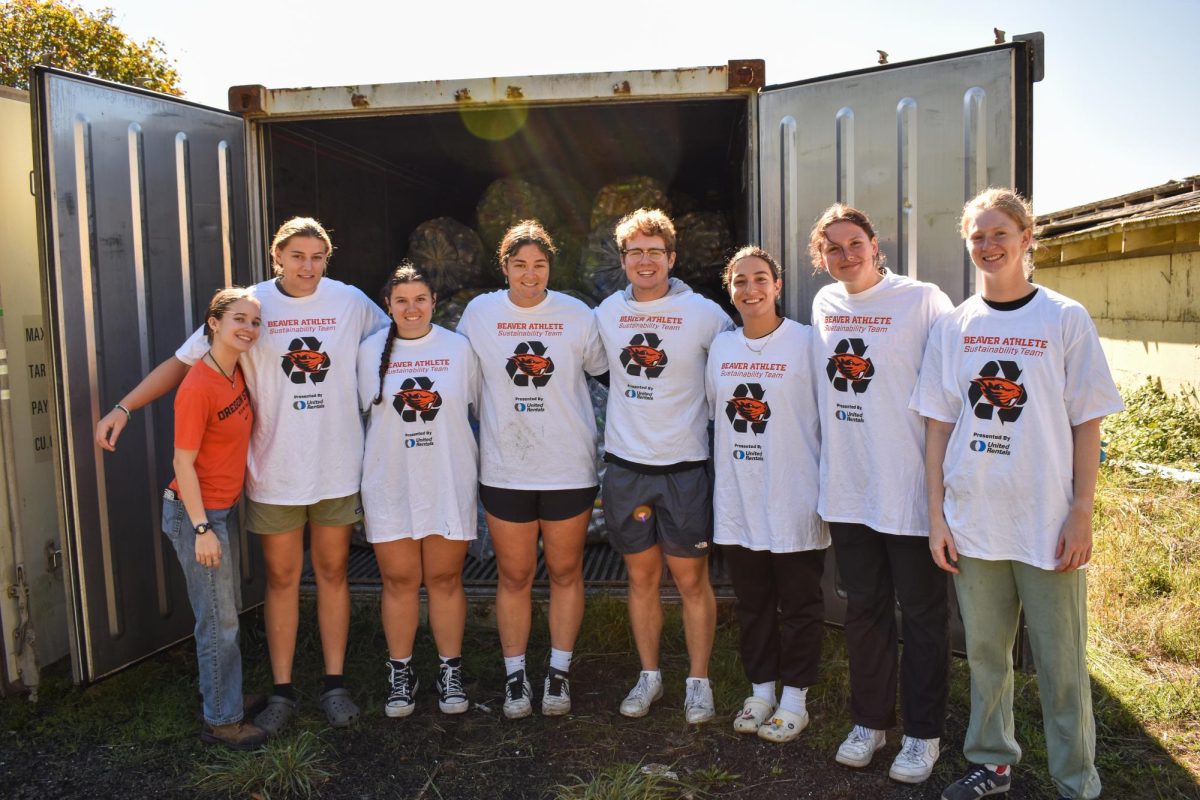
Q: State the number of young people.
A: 8